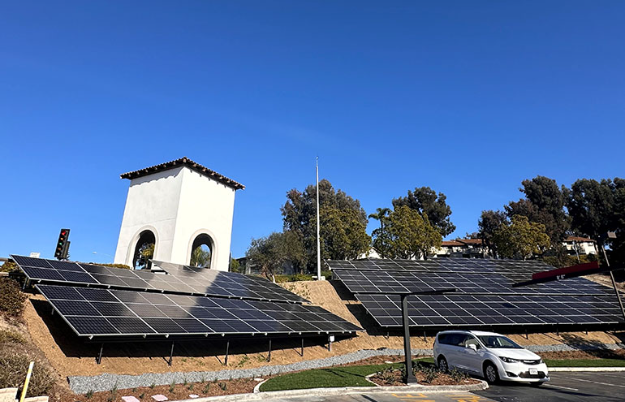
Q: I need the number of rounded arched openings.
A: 2